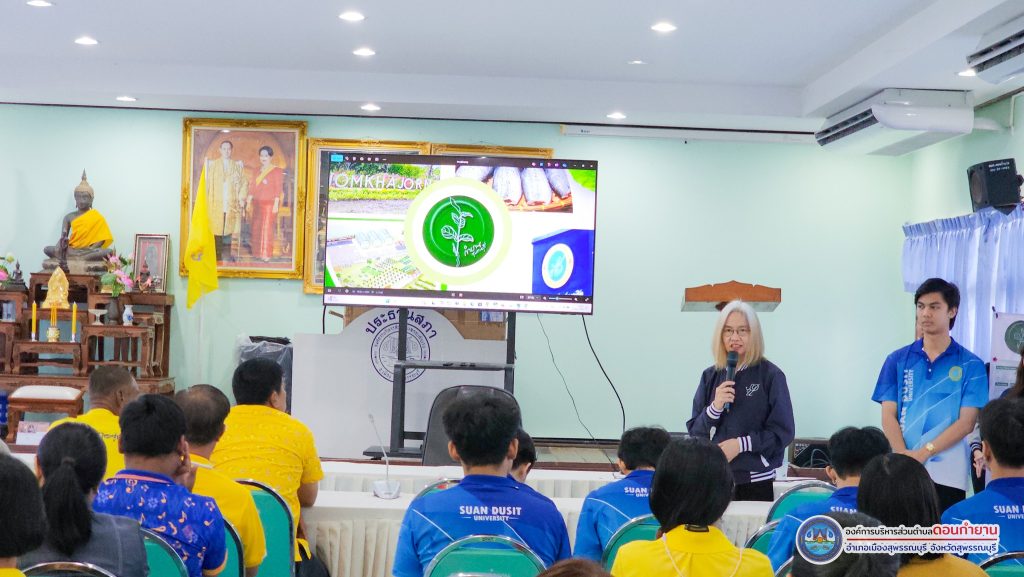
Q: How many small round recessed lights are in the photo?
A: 10